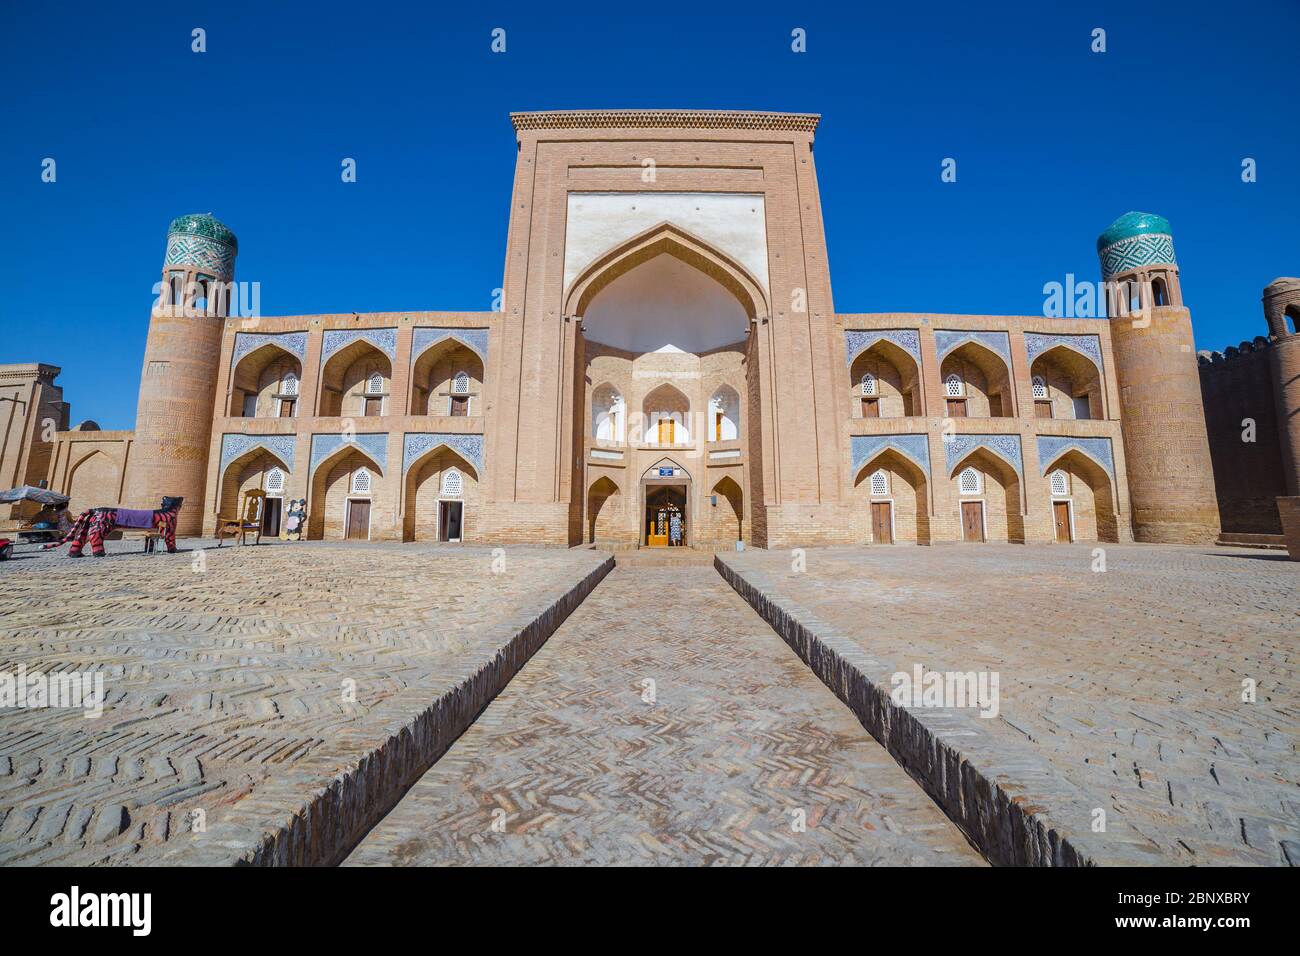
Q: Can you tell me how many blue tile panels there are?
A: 12